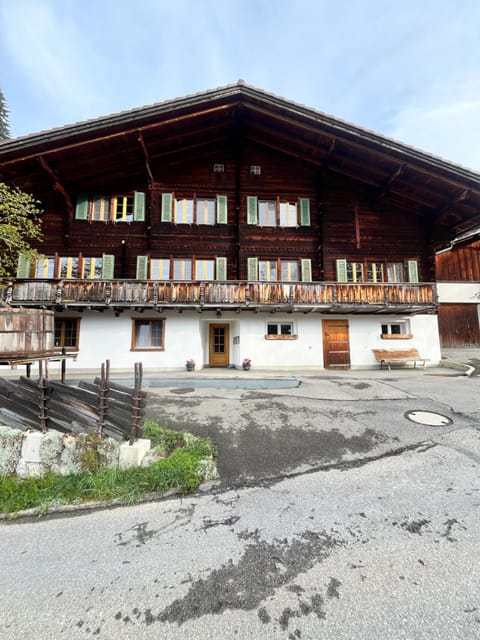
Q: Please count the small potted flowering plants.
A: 2